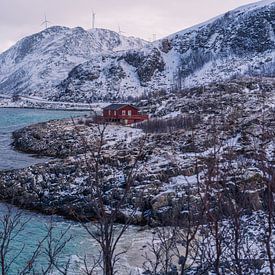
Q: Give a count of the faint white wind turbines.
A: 4